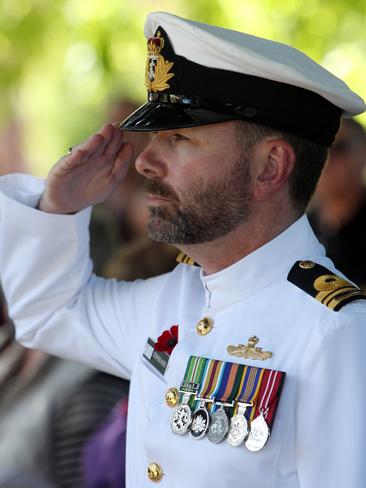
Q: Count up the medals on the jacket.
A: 5